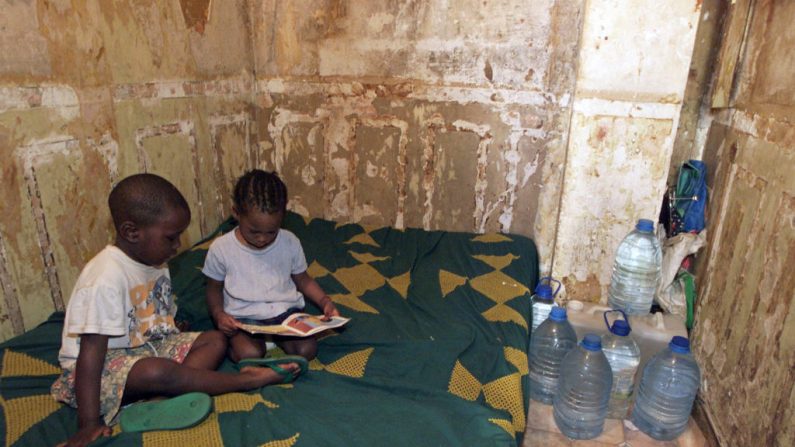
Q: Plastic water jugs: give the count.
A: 6